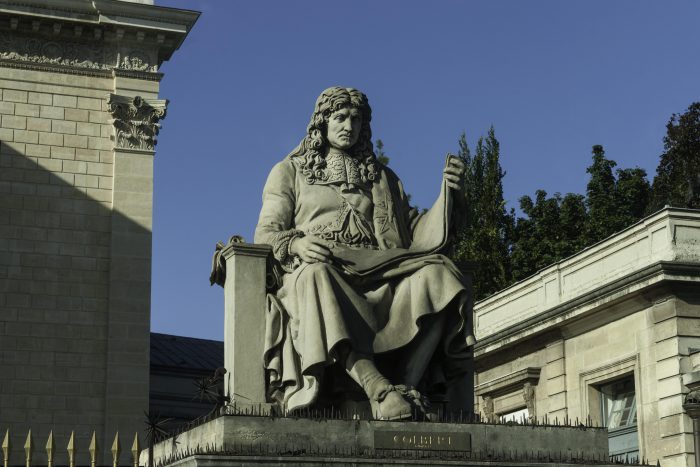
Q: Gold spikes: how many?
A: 7